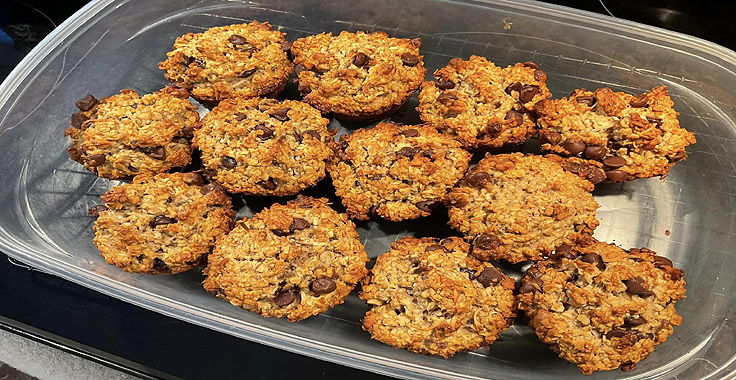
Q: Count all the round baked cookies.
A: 12